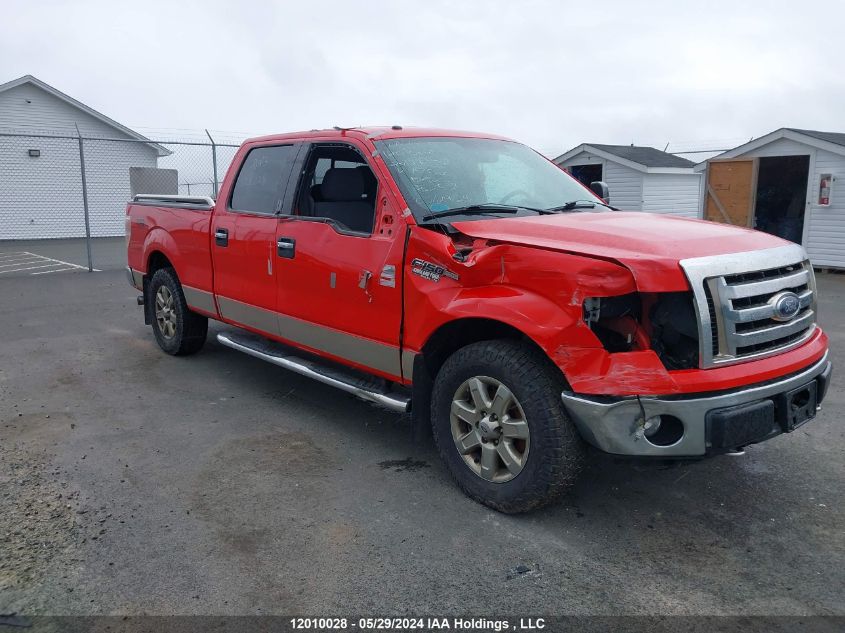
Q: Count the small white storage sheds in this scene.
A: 2